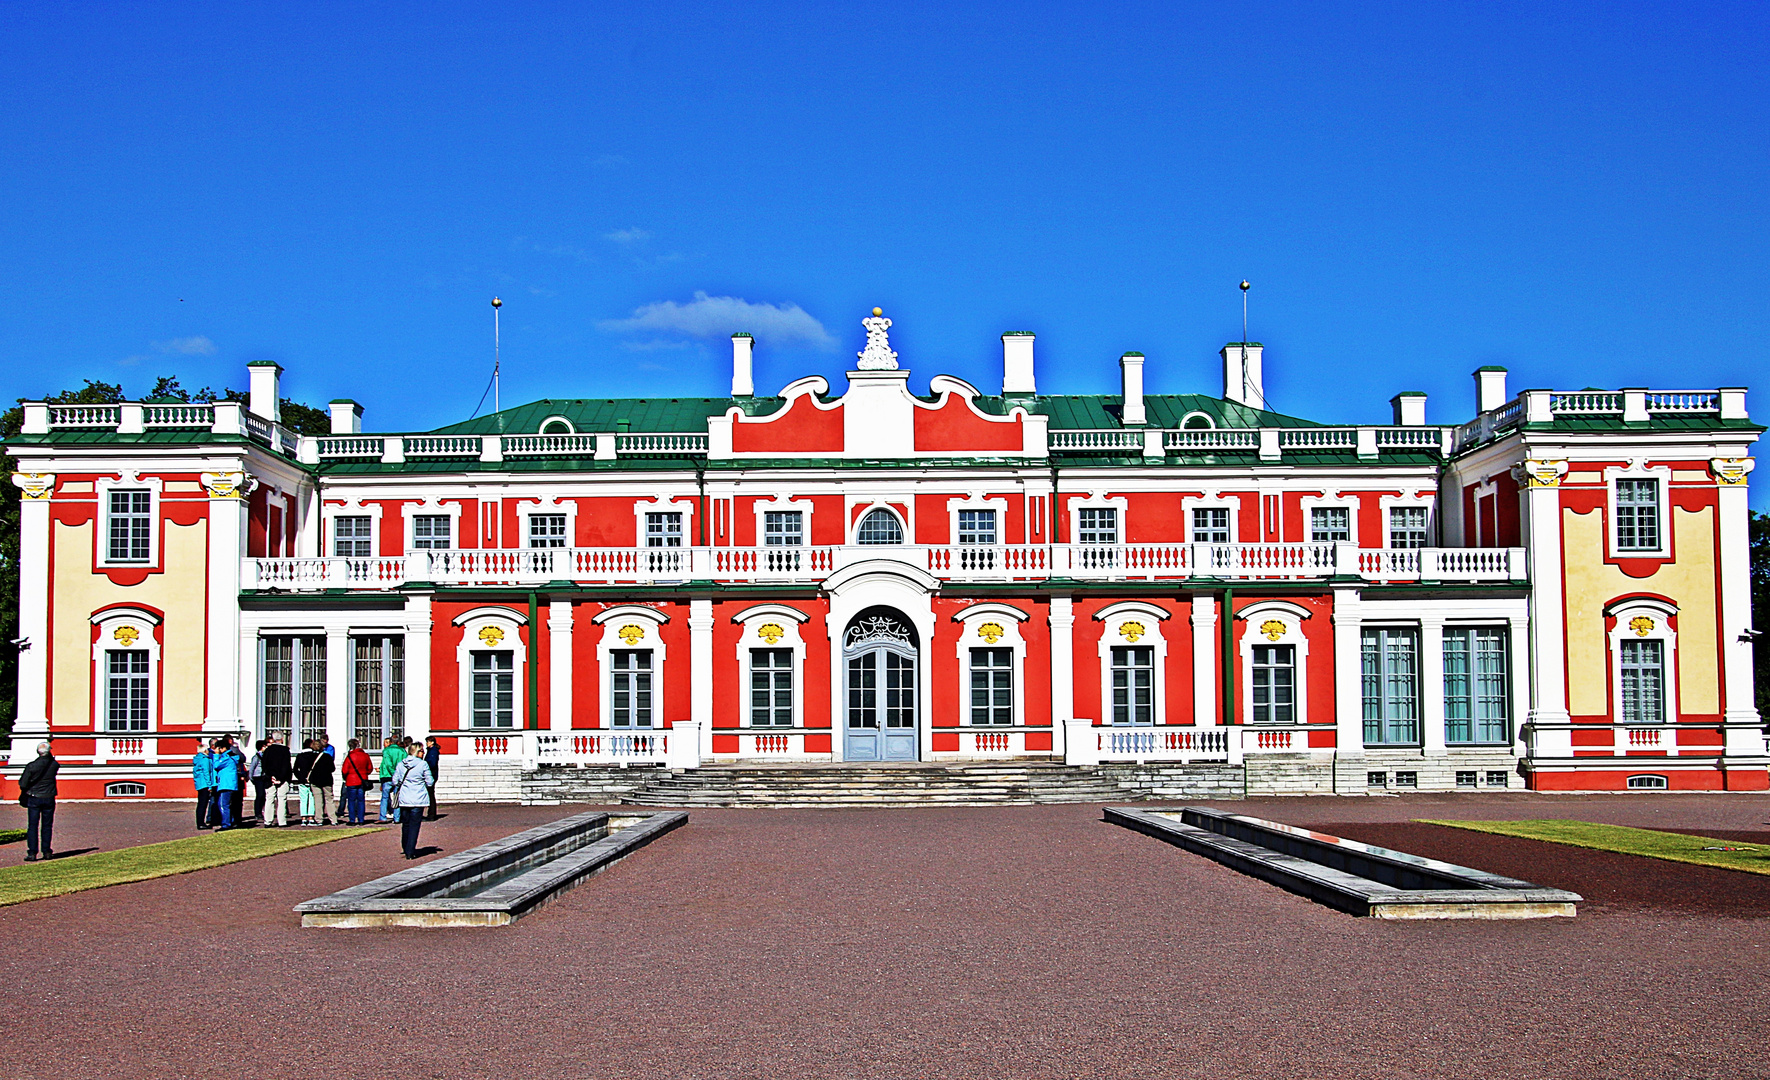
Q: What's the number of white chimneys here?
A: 8